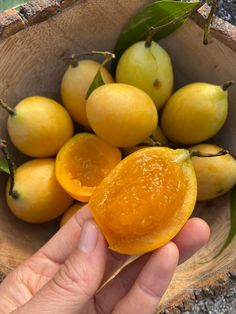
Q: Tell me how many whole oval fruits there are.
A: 7